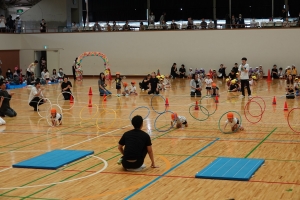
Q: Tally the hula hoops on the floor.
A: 15